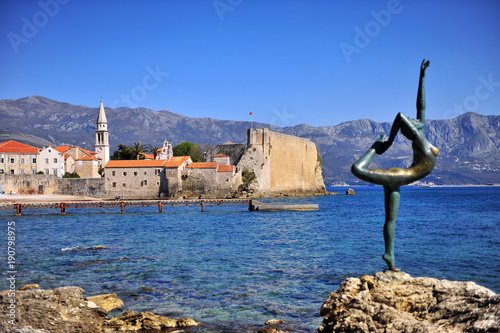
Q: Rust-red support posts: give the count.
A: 5